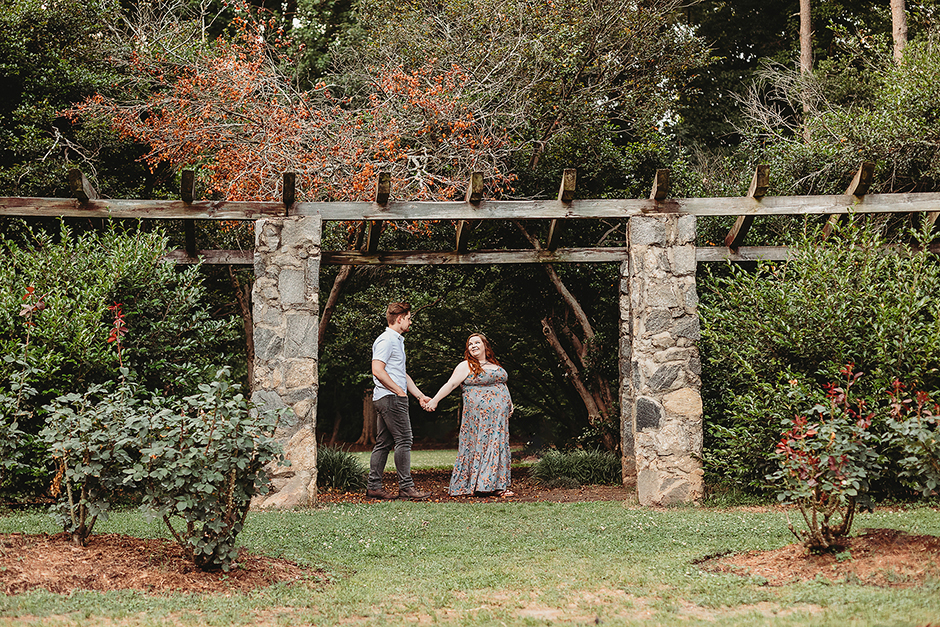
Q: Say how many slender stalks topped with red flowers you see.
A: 2